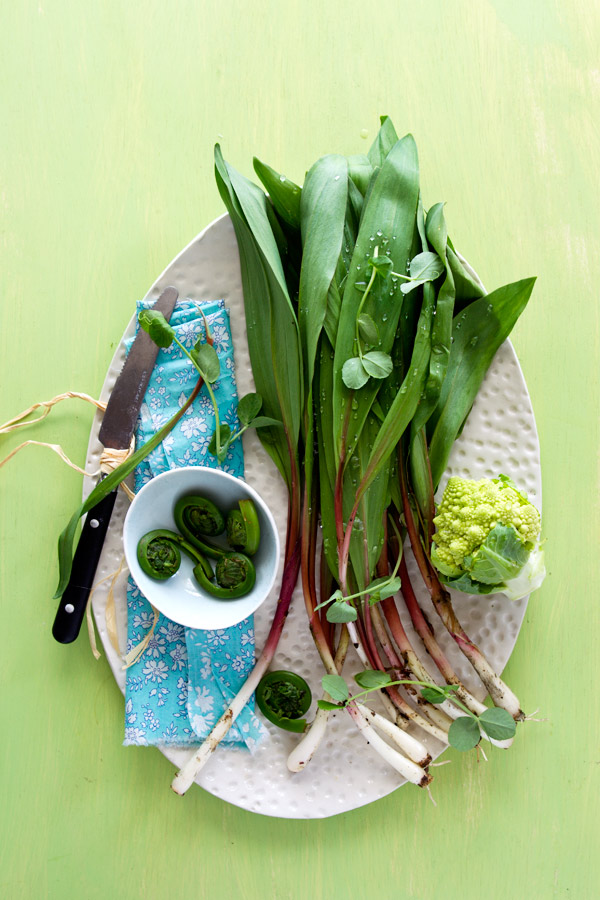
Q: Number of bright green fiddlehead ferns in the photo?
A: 5